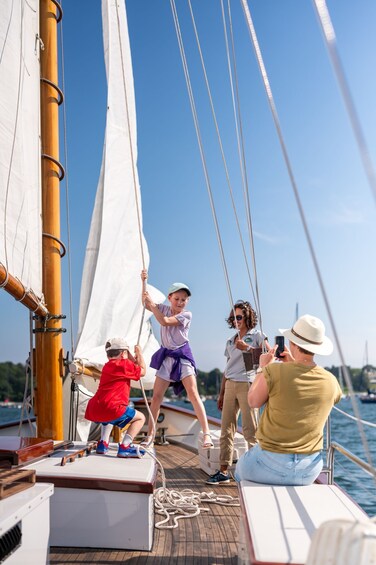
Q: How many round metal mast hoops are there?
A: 4